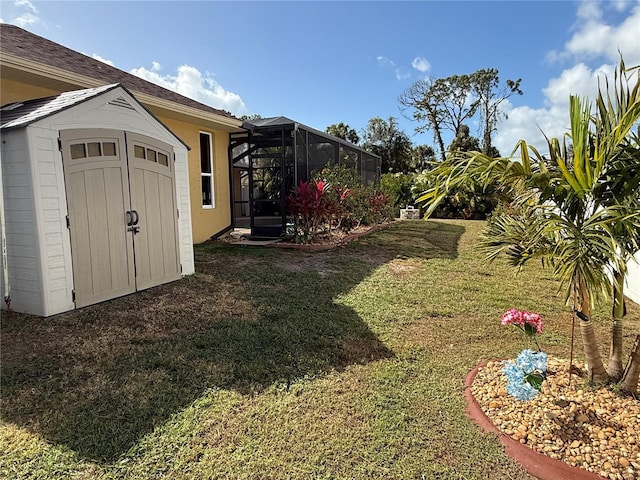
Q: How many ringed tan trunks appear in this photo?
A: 3